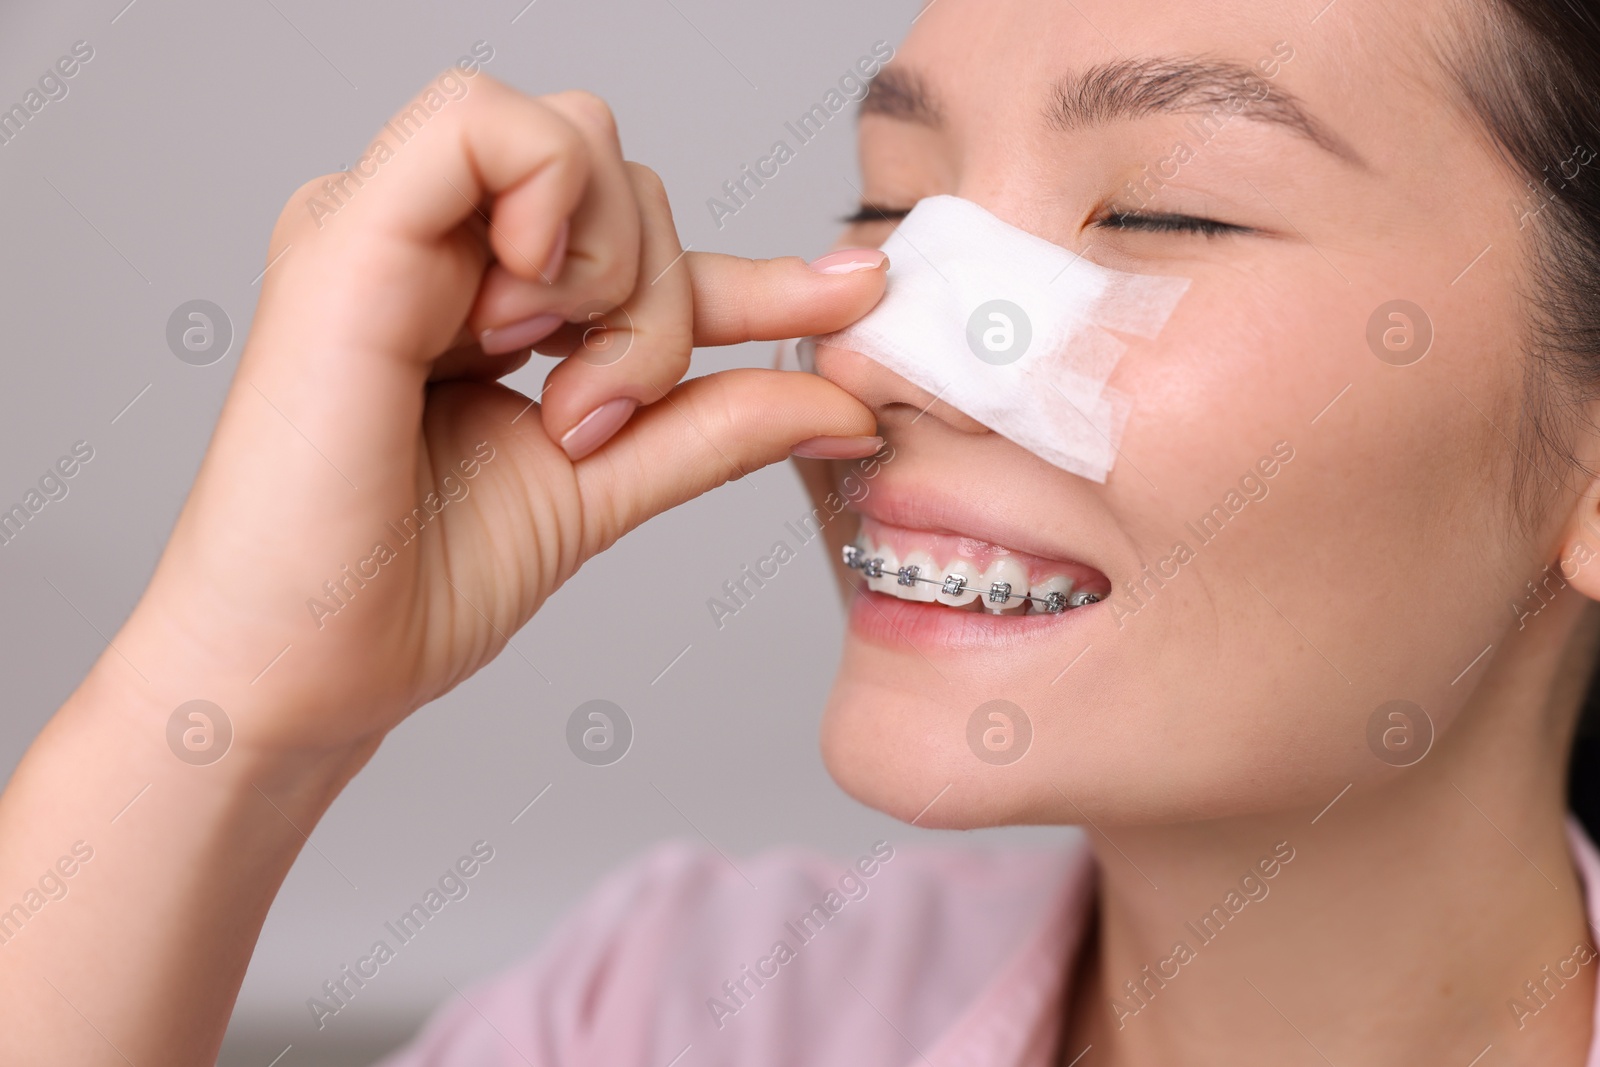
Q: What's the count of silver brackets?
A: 7